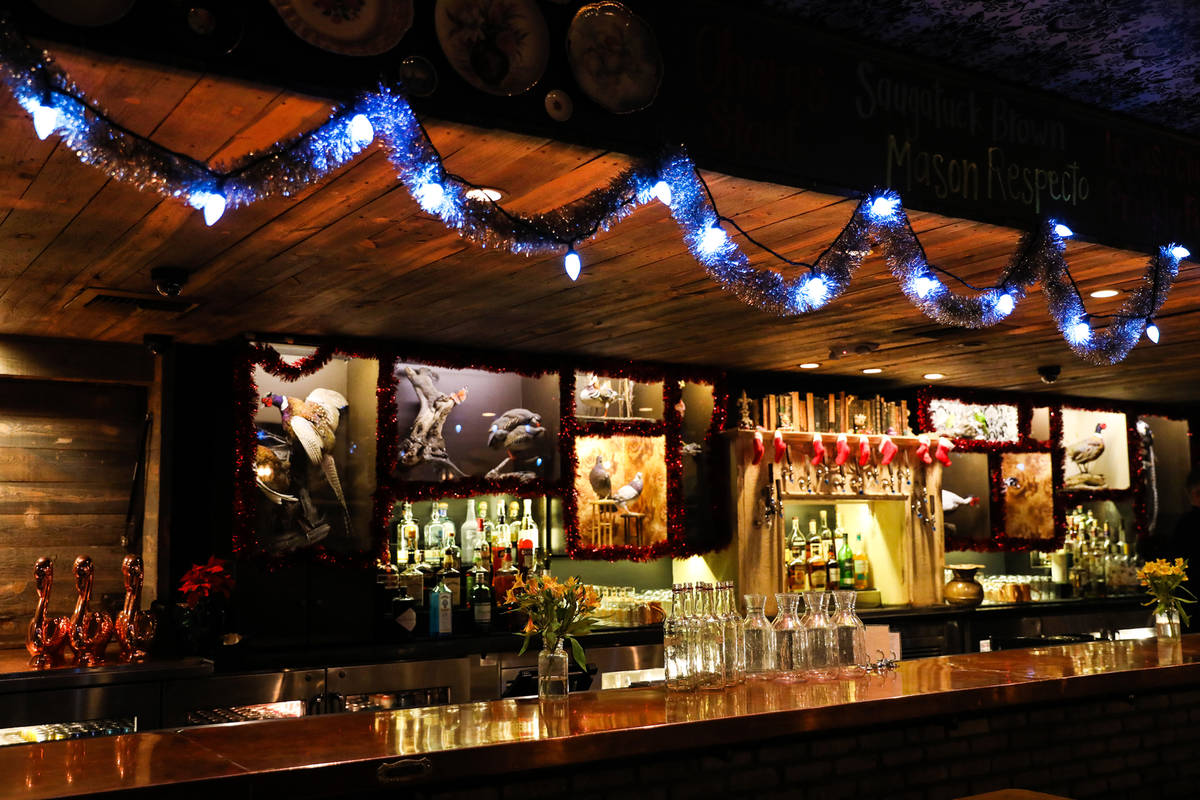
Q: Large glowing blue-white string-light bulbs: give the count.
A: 15